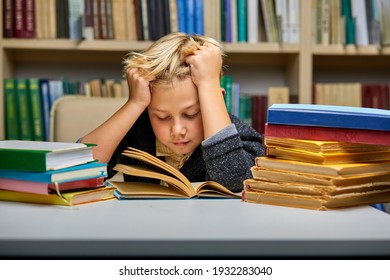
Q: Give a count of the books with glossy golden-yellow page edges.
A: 2